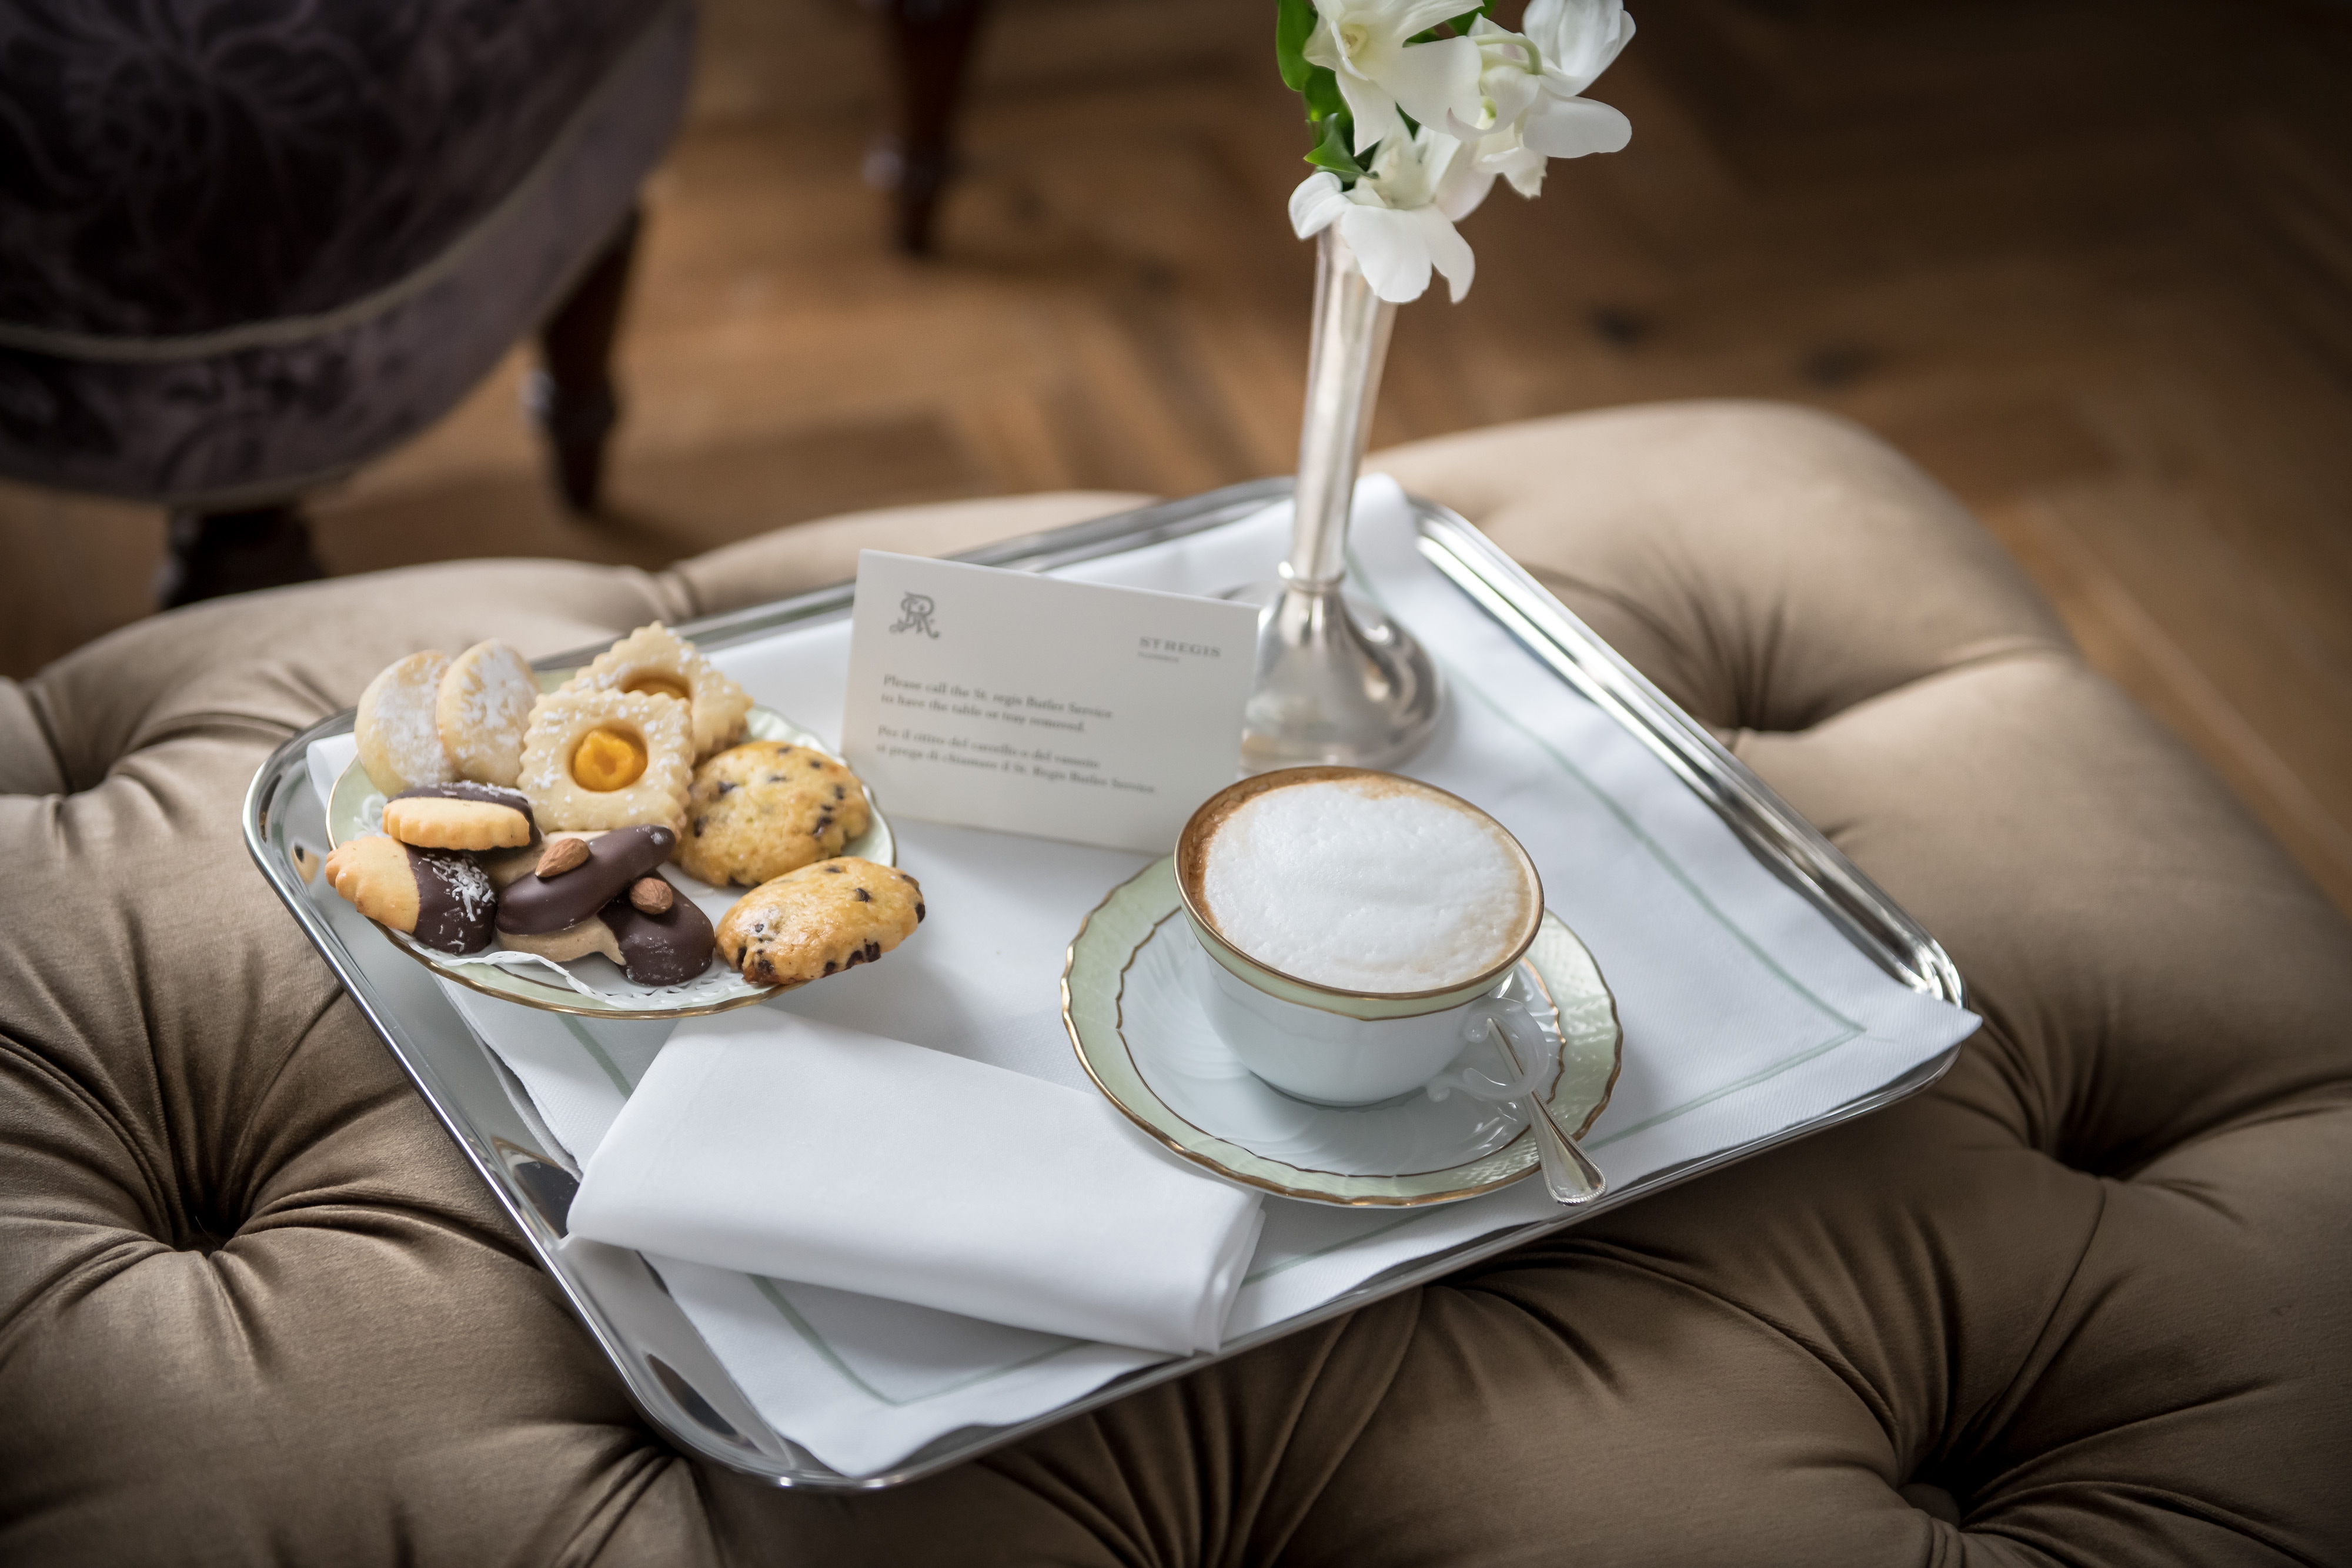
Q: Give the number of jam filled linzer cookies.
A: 2